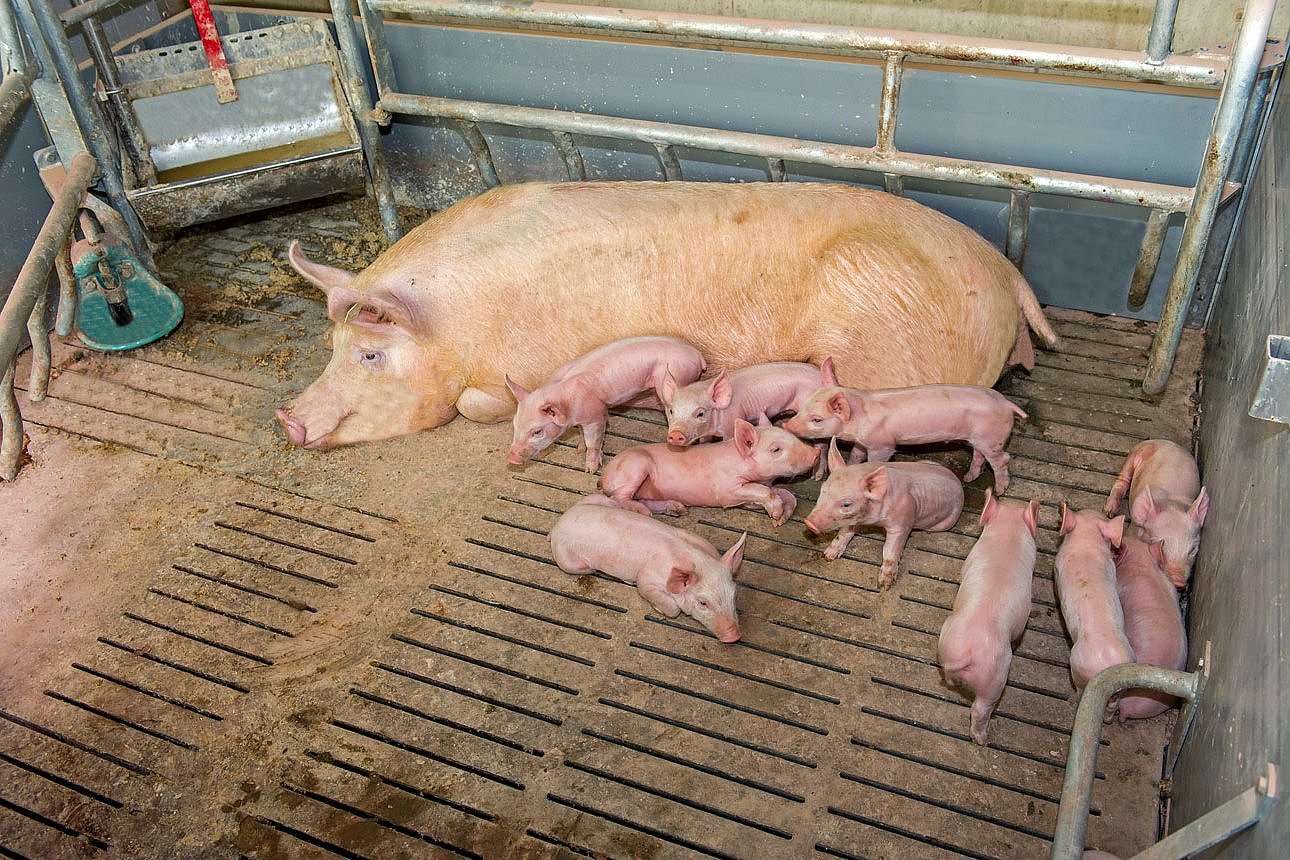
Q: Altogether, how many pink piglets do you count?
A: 10